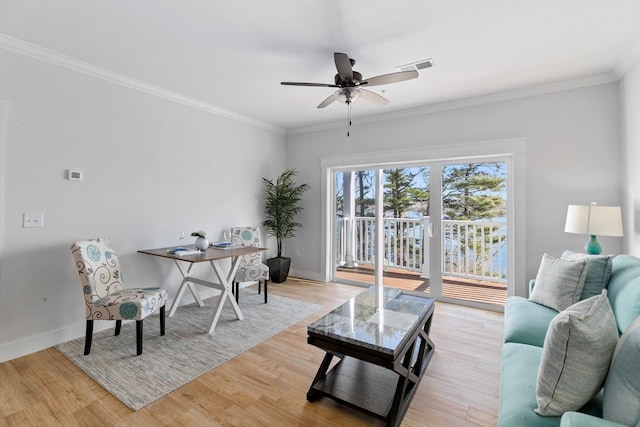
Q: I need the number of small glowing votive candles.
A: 0